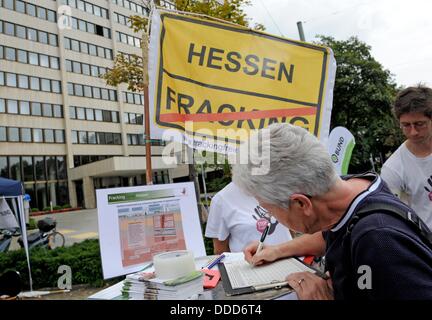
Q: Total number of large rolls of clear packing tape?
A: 1